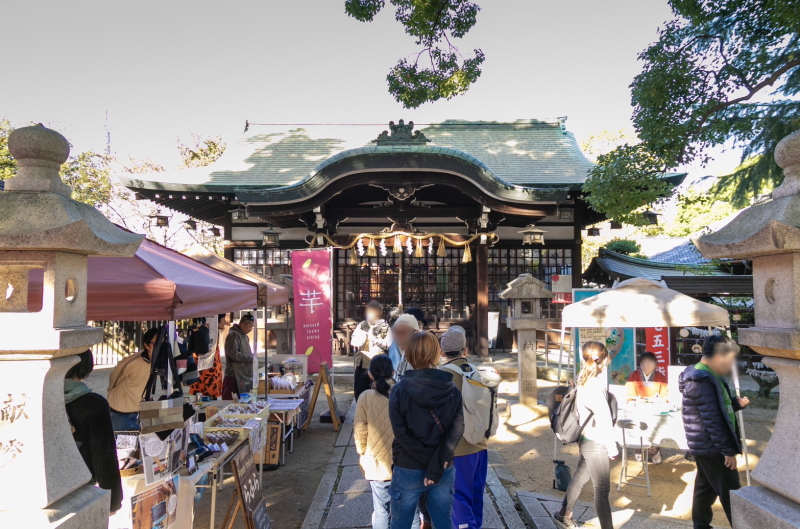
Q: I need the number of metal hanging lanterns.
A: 10